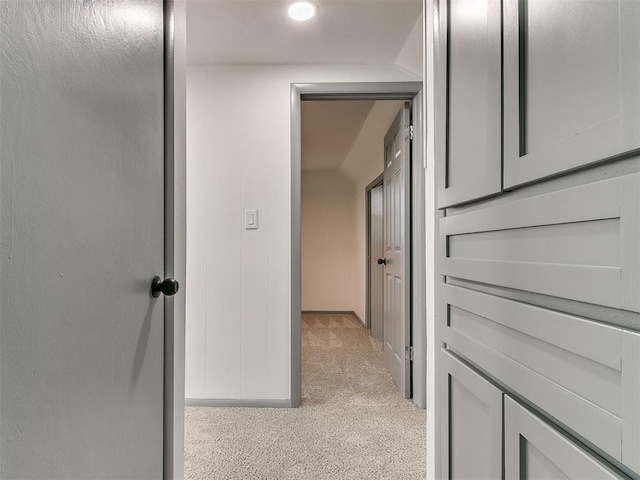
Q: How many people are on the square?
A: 0